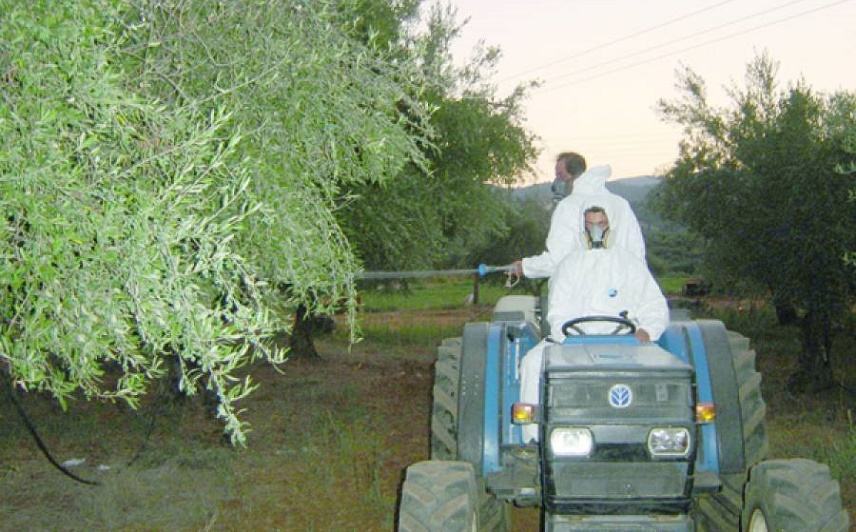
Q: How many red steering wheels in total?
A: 0